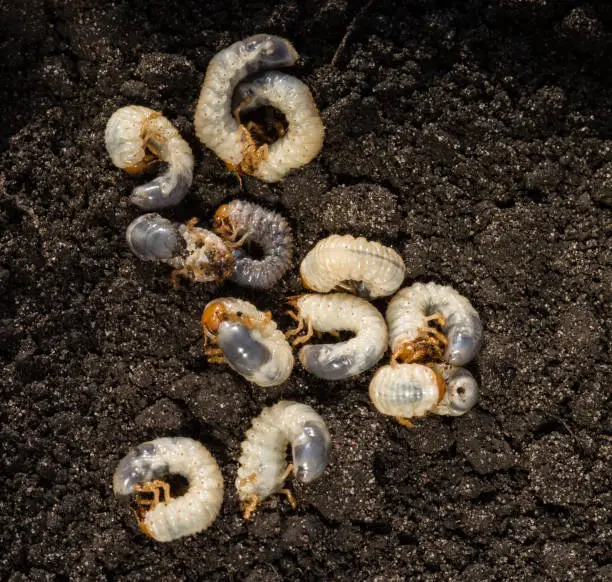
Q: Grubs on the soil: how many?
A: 12